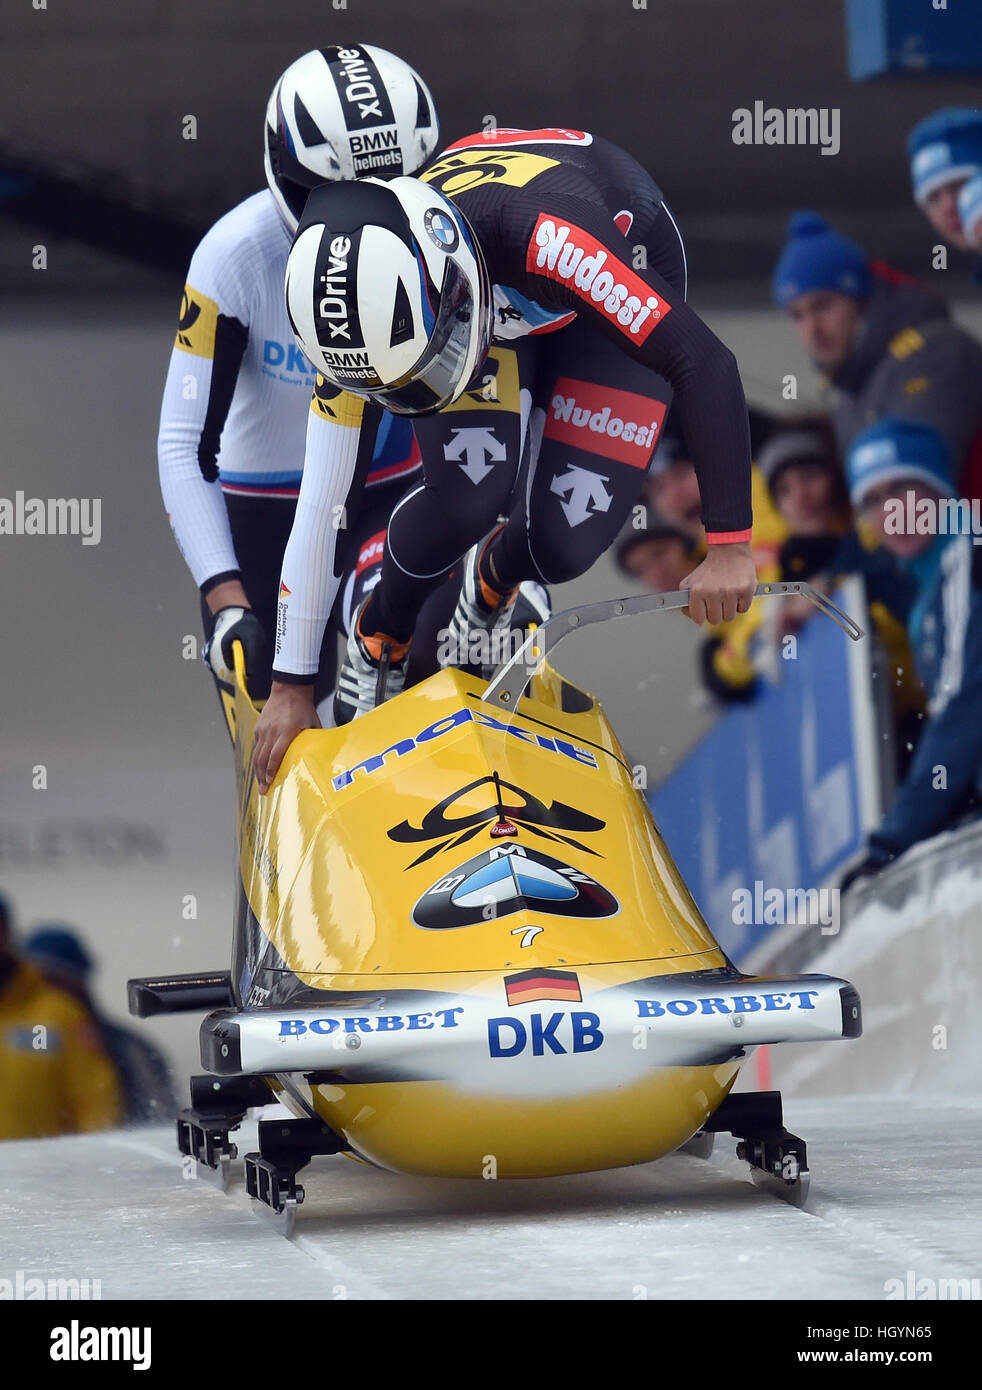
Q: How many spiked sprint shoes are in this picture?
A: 2